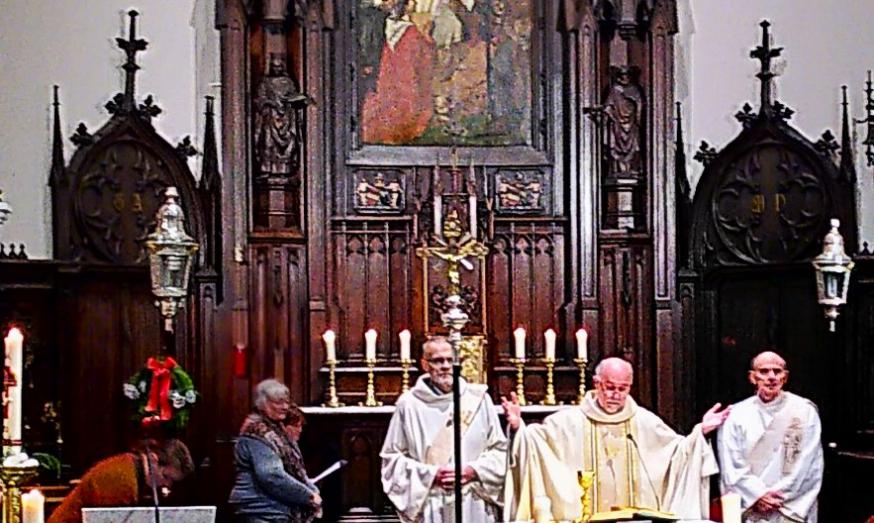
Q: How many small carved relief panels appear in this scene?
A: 2